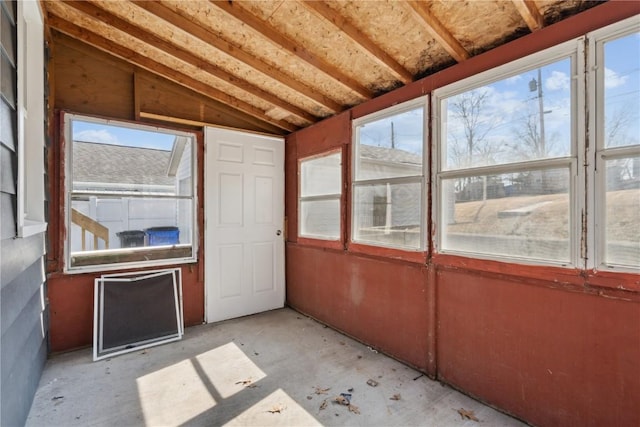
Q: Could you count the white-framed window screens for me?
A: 2